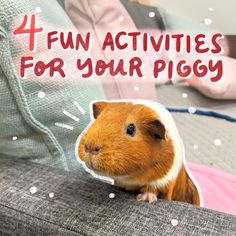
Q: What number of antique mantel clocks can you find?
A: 0